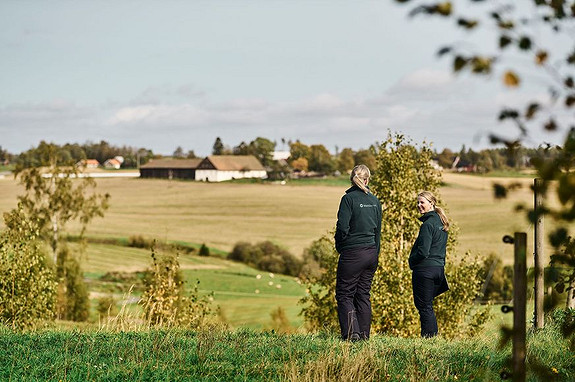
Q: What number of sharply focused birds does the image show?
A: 0